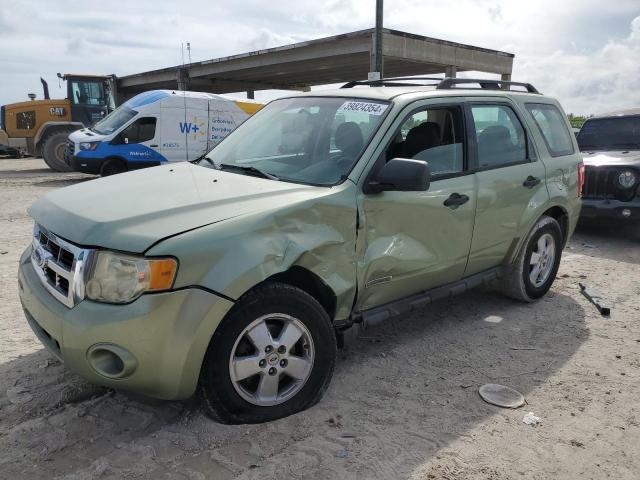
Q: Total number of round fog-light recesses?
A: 1